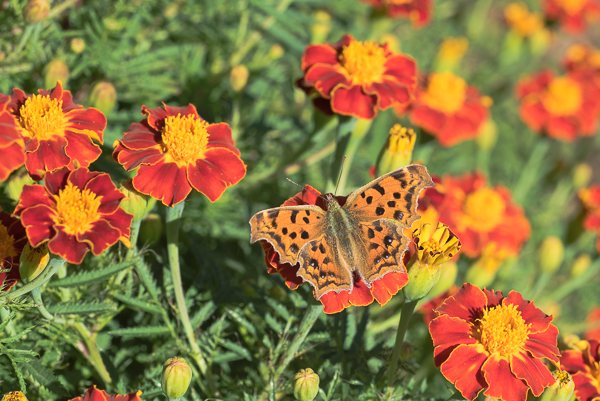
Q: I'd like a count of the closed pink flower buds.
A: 0